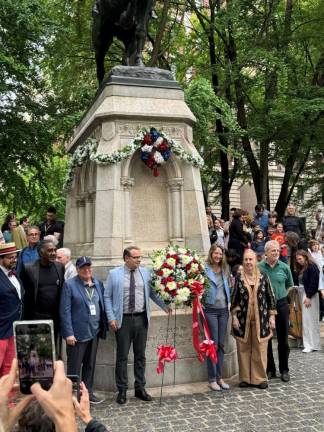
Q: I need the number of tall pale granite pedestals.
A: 1